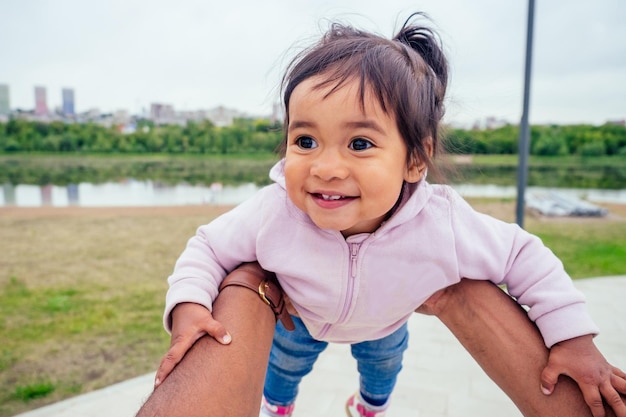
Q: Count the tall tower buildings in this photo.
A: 3